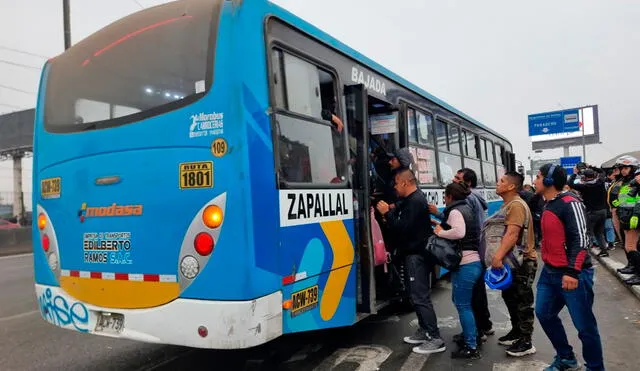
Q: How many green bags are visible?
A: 0